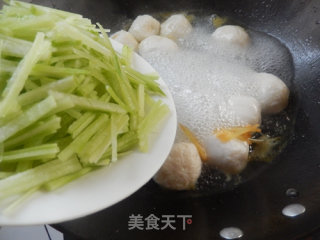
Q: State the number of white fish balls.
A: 9